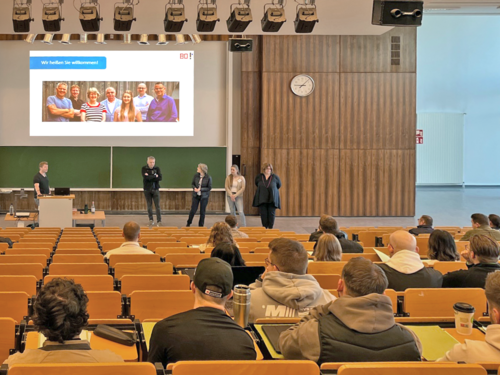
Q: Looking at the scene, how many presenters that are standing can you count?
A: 5